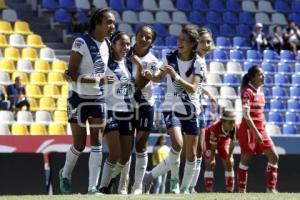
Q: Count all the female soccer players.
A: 7